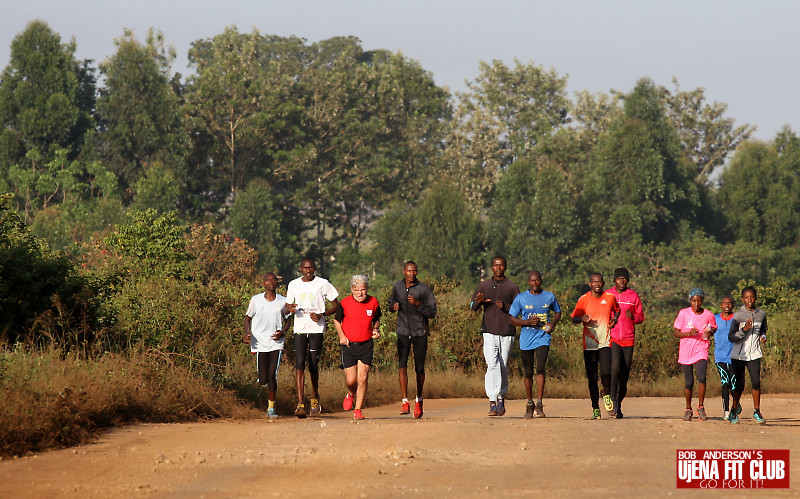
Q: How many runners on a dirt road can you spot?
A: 11